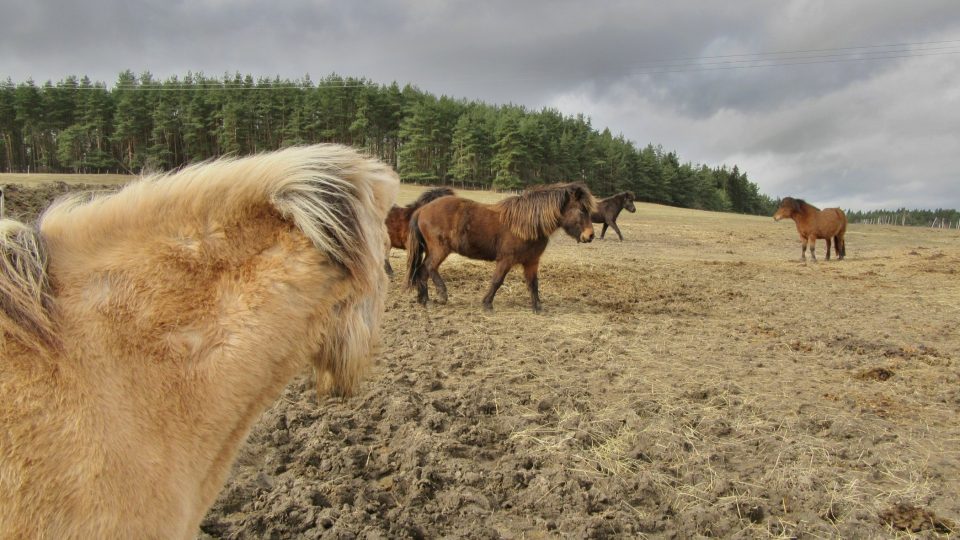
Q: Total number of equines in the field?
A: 5